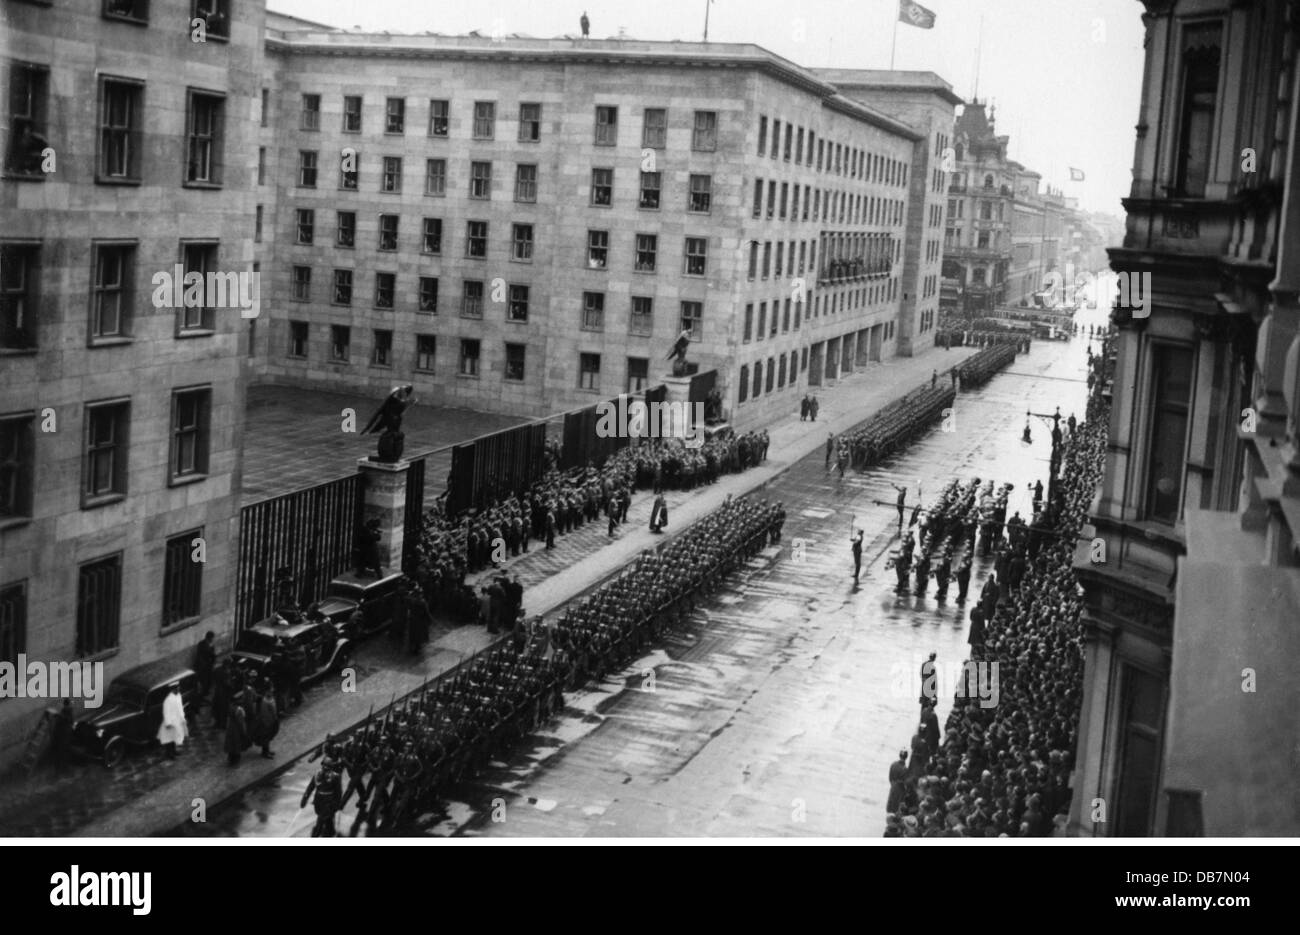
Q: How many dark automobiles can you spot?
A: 3